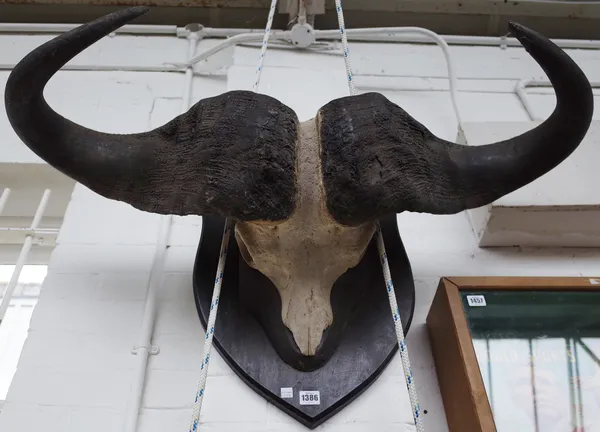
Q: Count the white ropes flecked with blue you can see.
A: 2